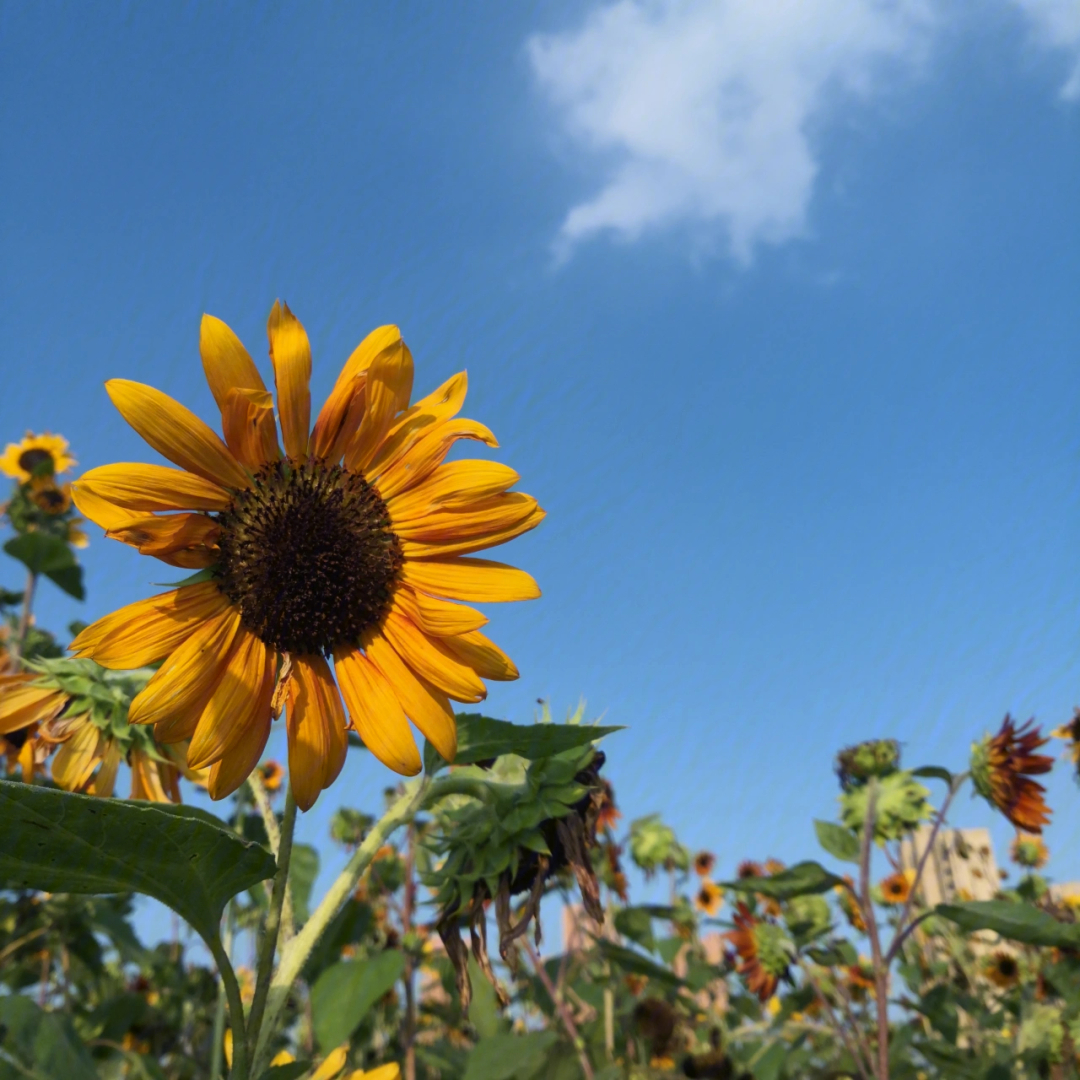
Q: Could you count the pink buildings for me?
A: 2